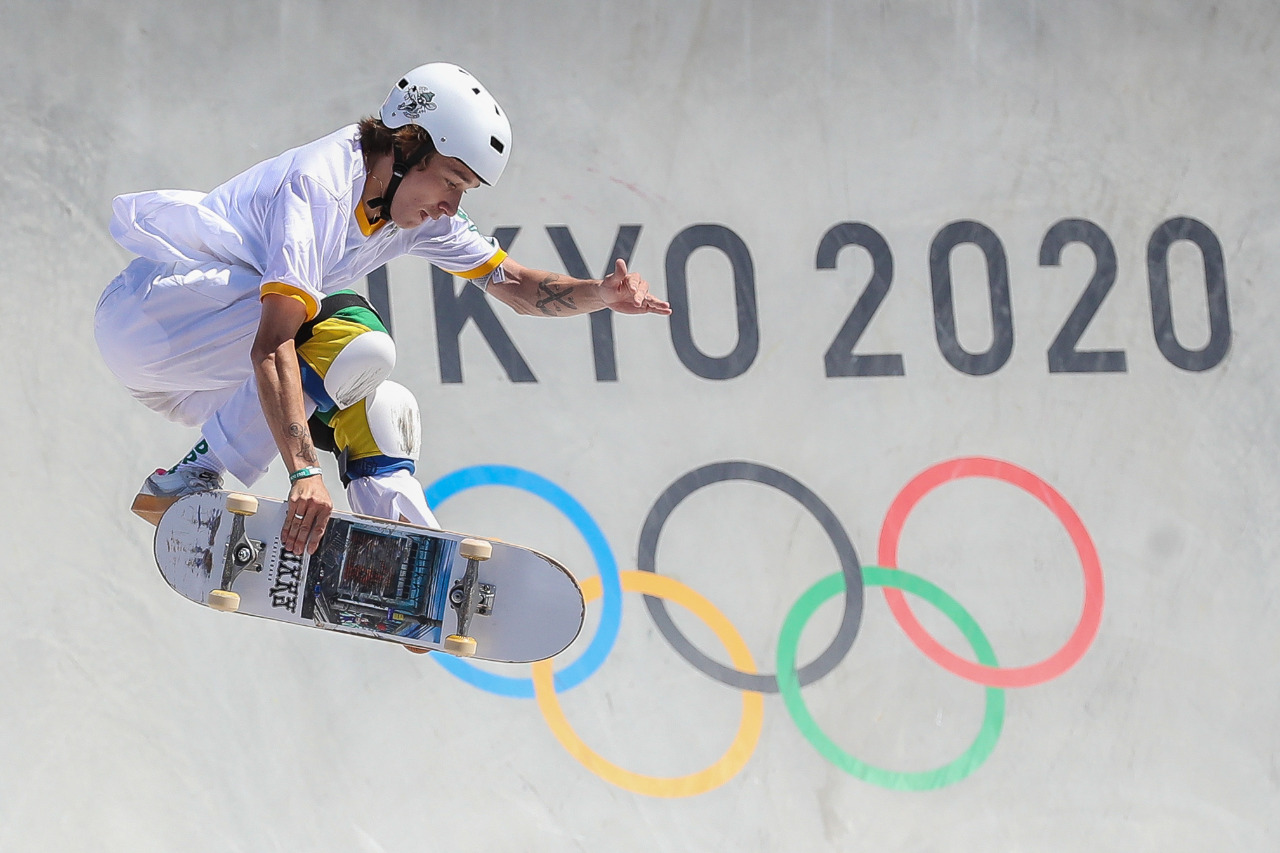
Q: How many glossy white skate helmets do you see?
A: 1